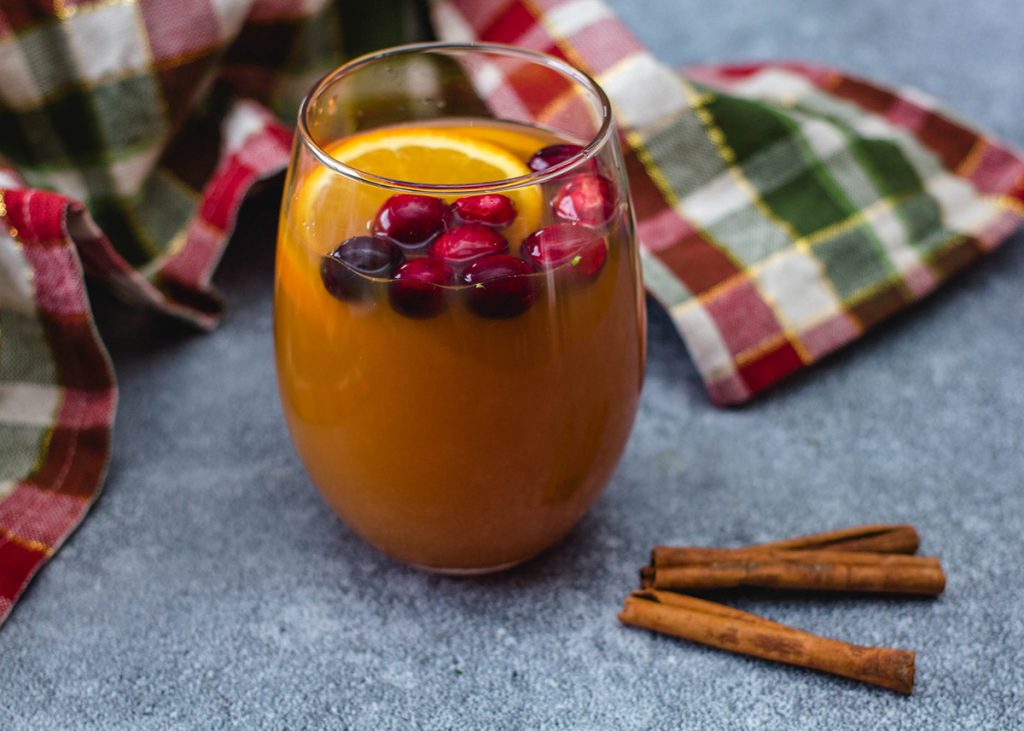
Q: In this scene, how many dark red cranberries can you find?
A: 9